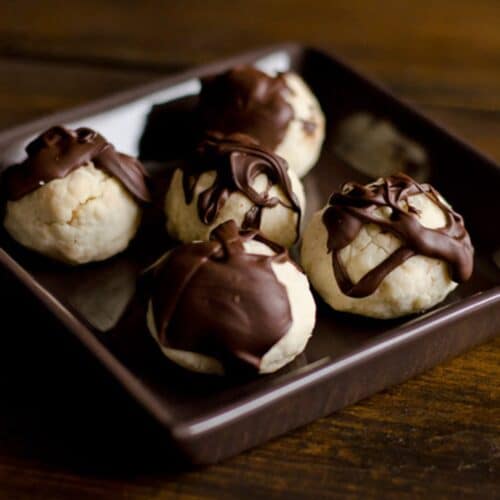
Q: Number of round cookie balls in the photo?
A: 5